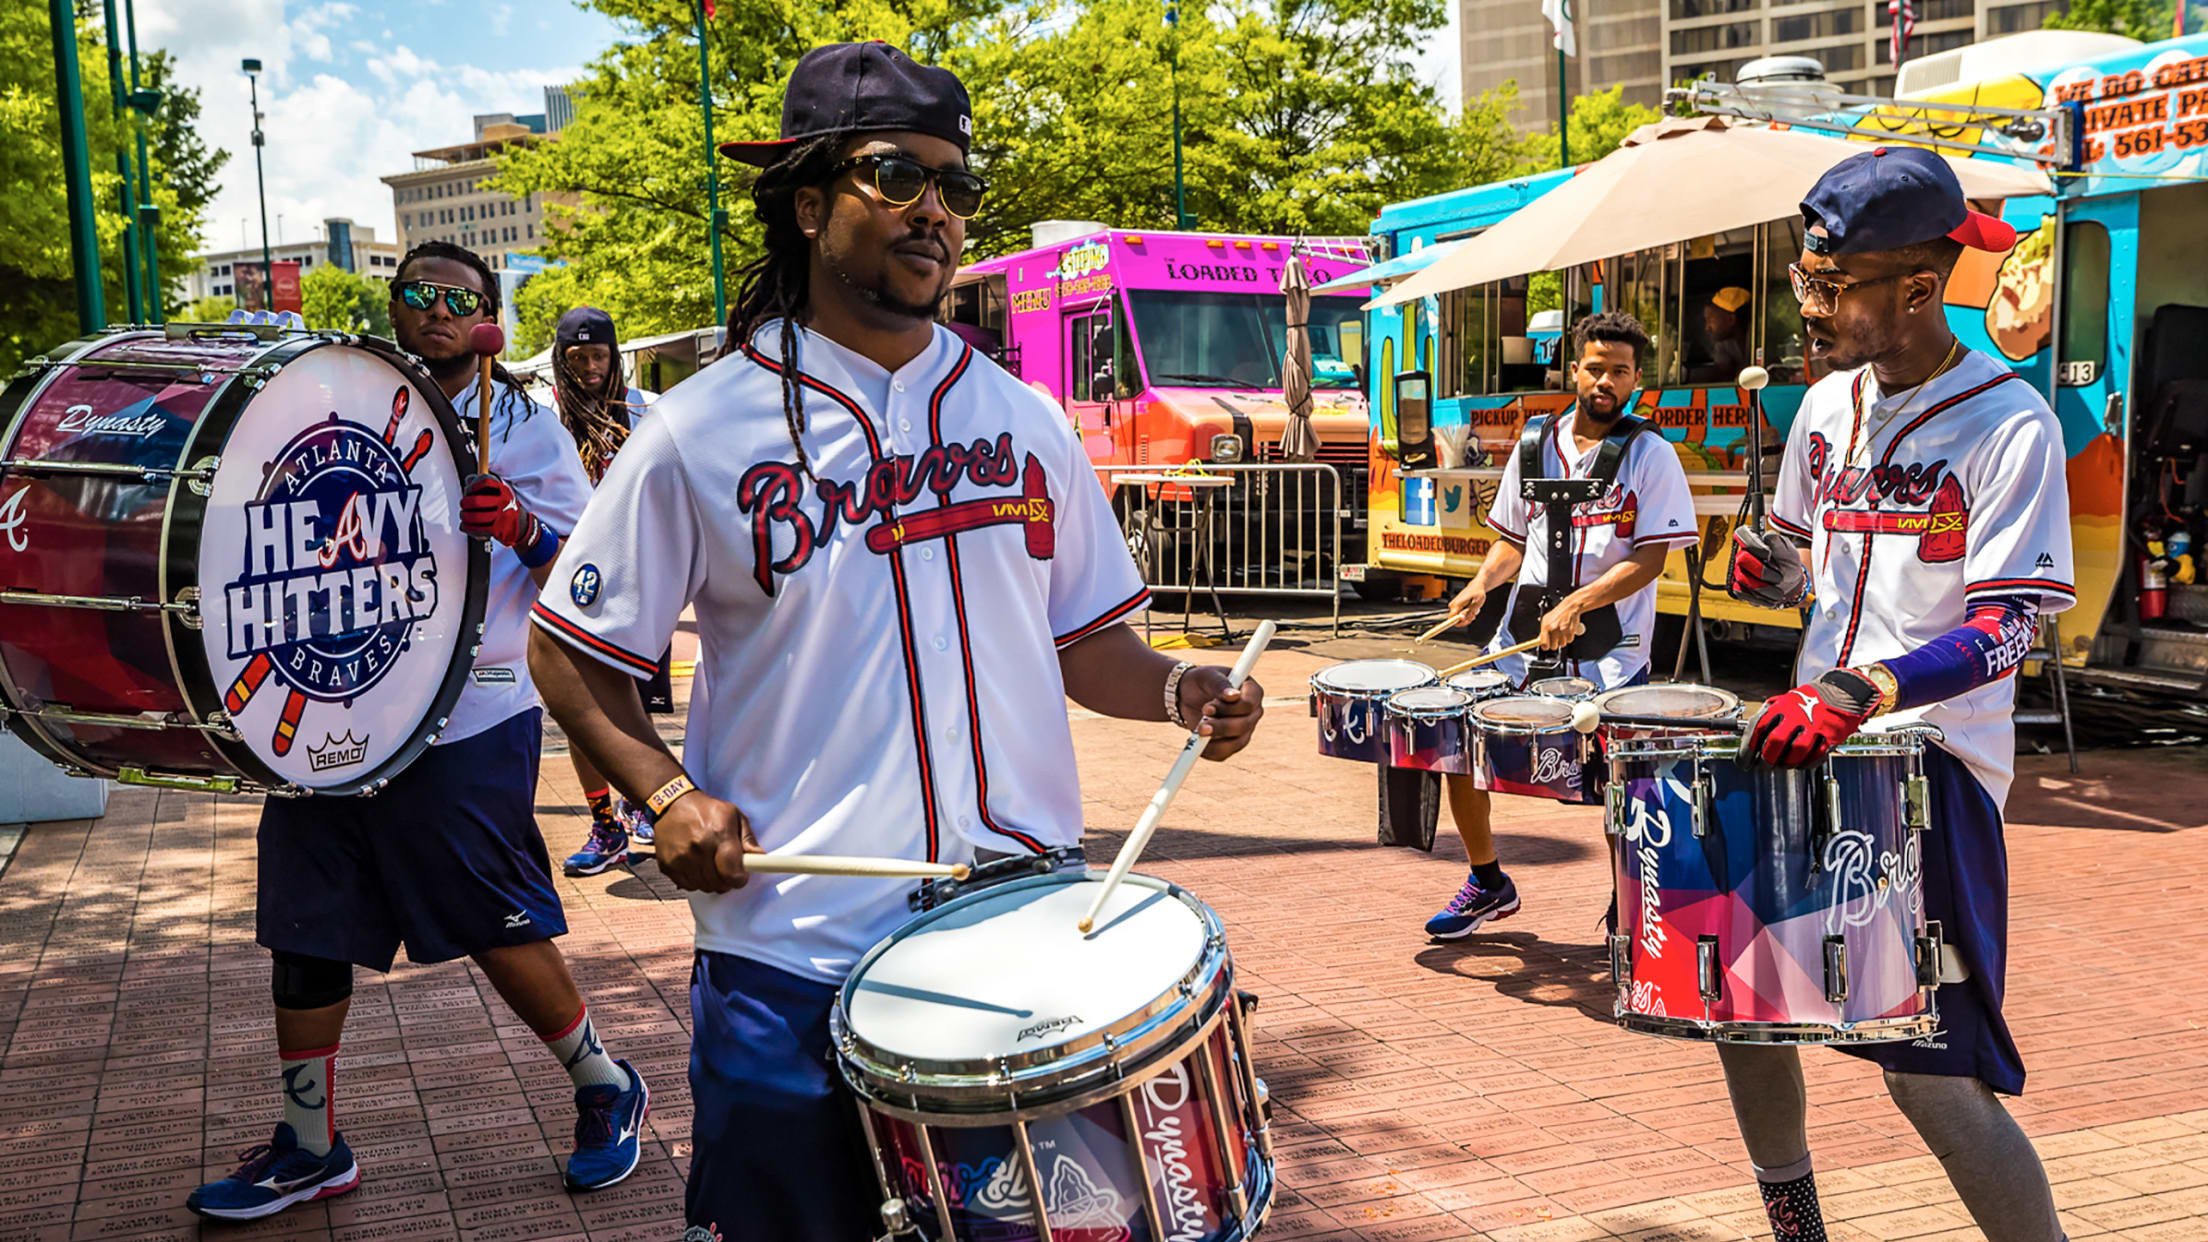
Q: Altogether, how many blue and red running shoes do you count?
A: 5